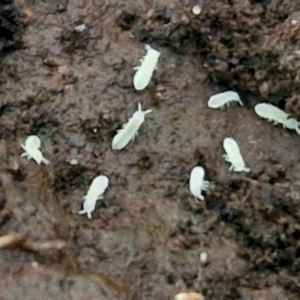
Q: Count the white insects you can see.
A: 8